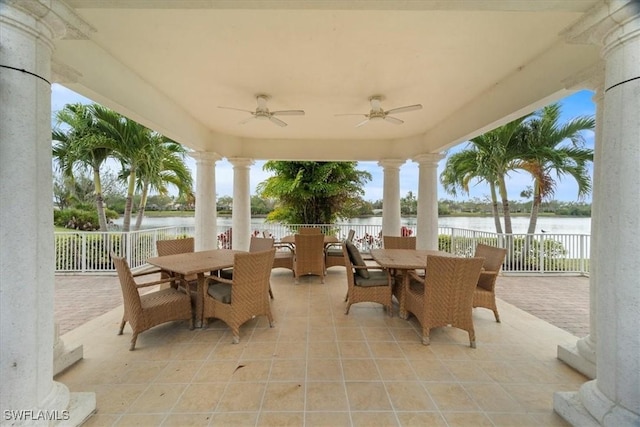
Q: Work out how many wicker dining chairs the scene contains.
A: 12